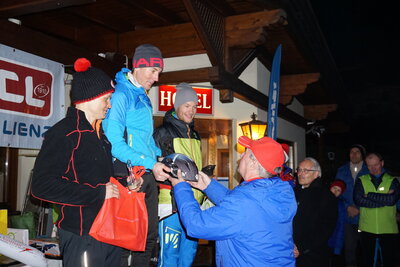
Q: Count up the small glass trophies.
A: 1